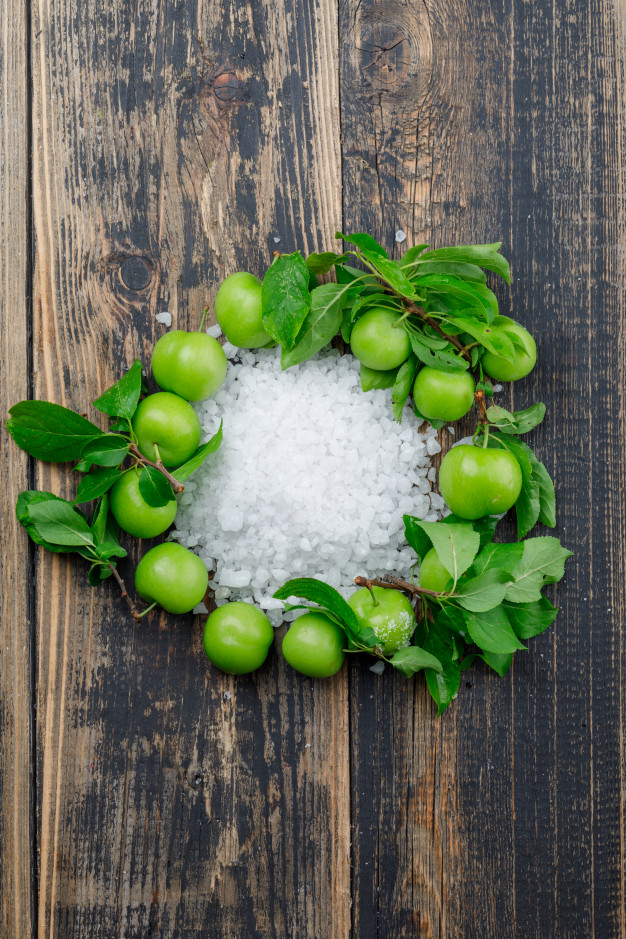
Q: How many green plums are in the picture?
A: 13